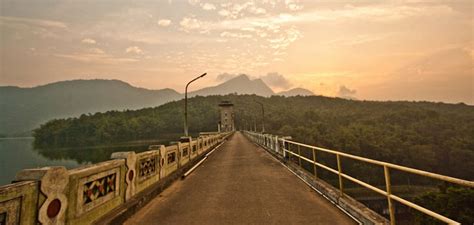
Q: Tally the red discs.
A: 3